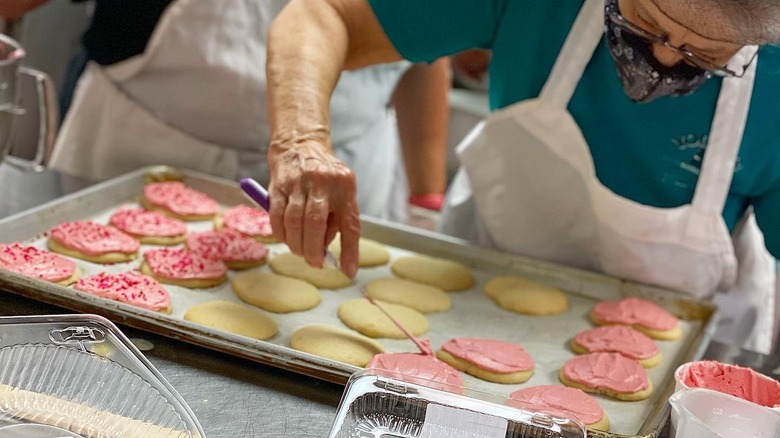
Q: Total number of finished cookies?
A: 8